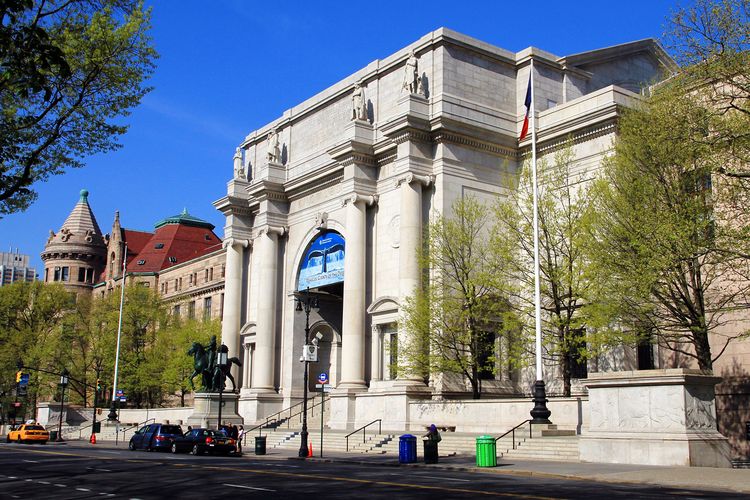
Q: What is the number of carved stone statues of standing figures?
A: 4